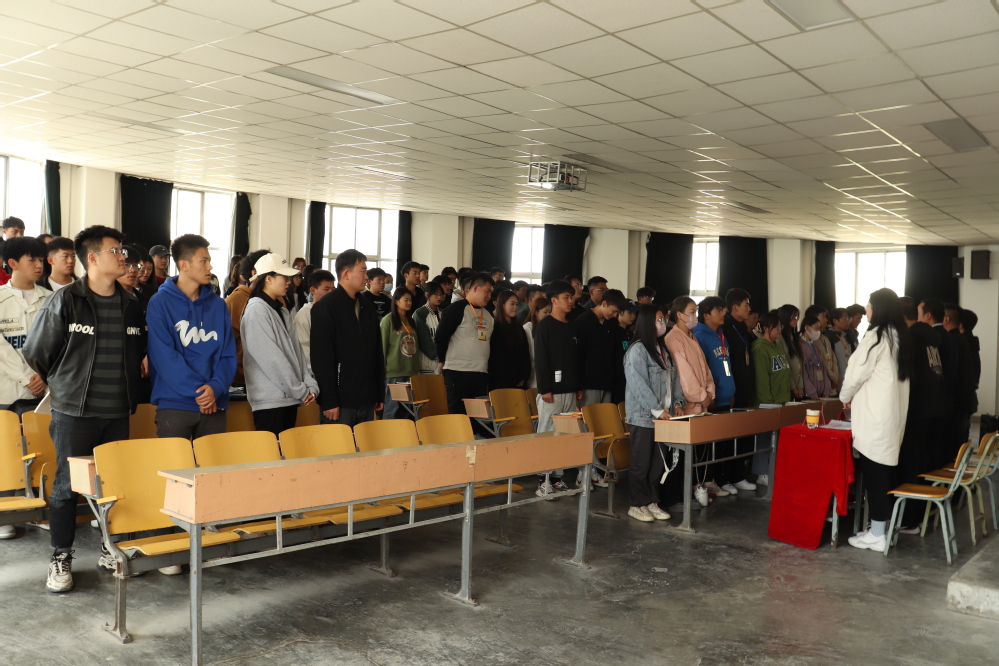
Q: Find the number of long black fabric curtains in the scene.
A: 11